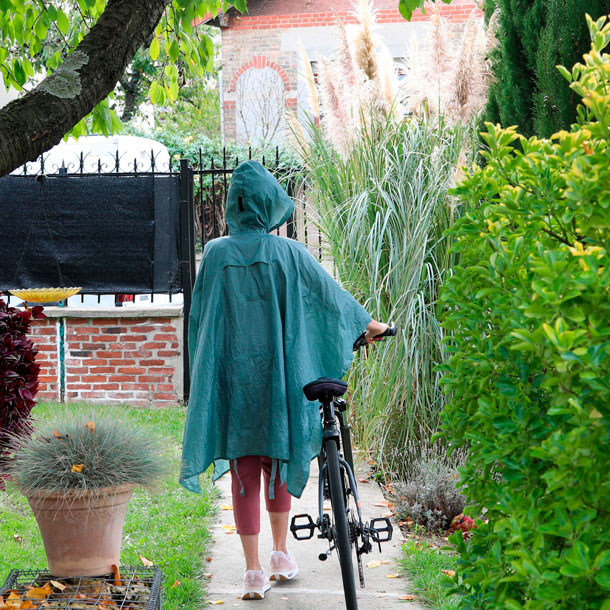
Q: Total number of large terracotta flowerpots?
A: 1